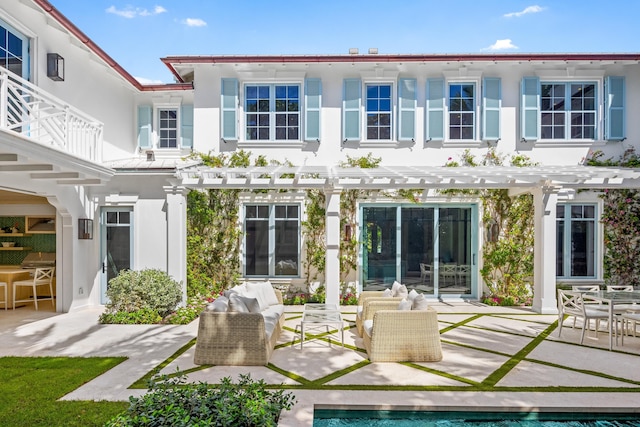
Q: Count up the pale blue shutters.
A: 10